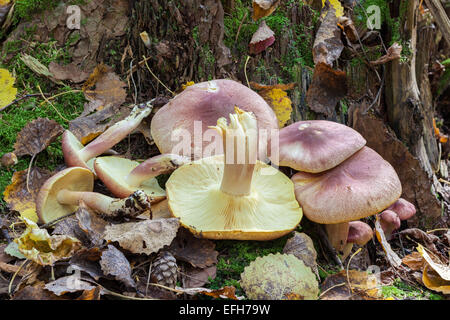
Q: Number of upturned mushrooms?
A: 4